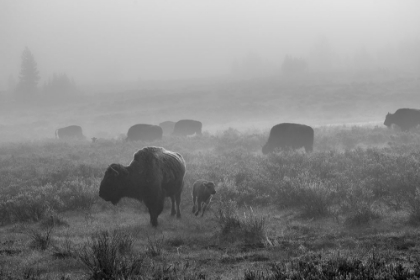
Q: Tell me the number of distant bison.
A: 6